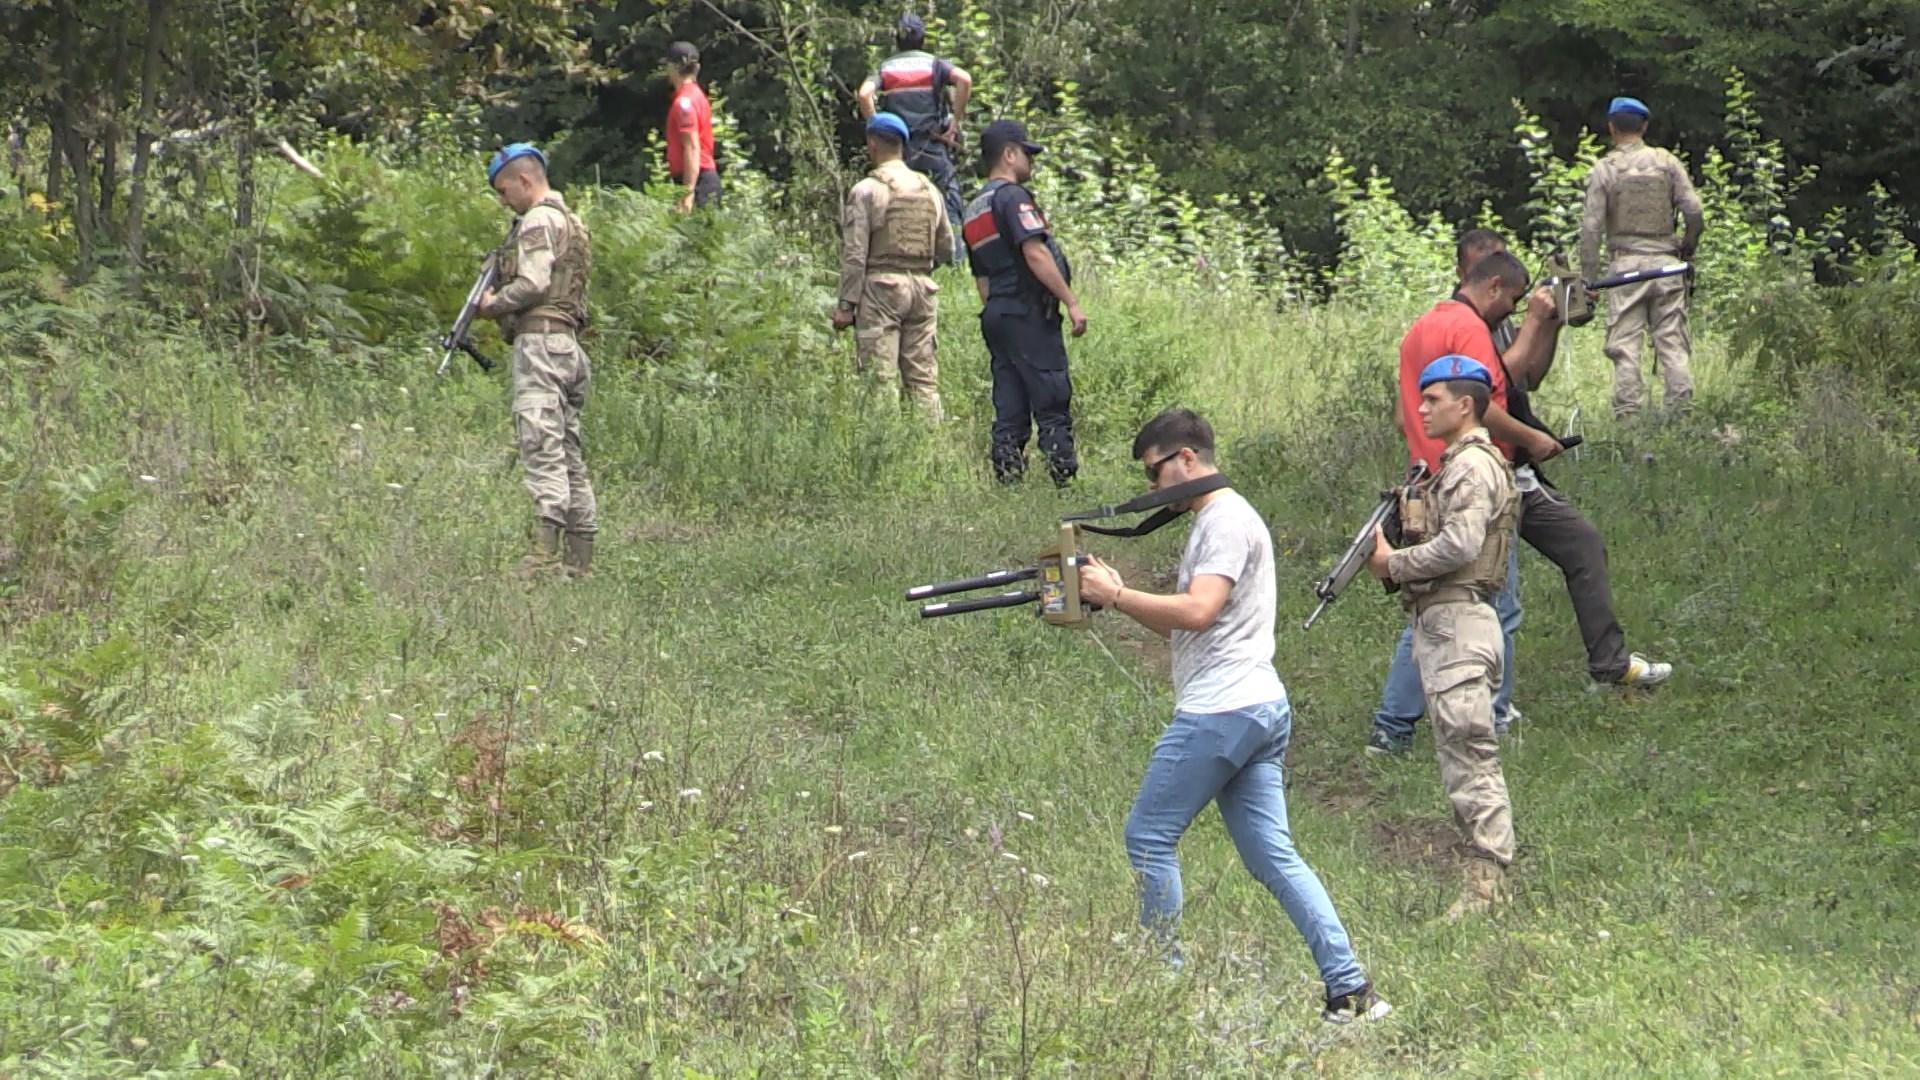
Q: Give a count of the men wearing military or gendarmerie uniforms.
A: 6